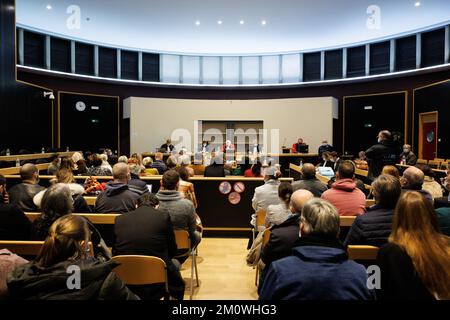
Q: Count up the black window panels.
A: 12